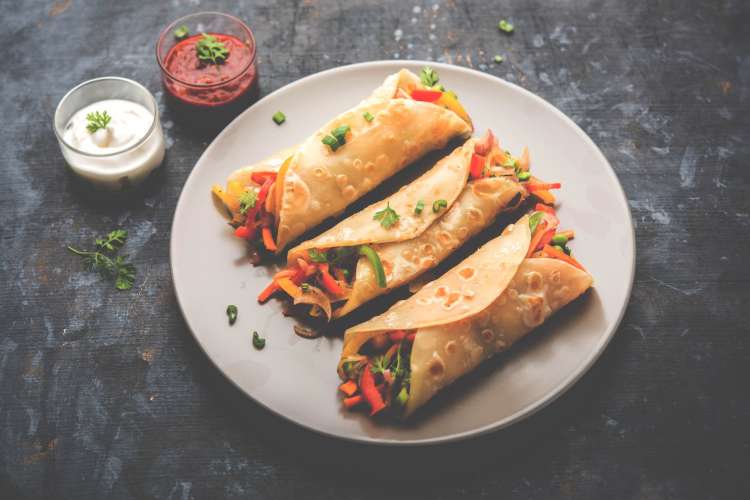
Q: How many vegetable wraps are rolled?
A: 3